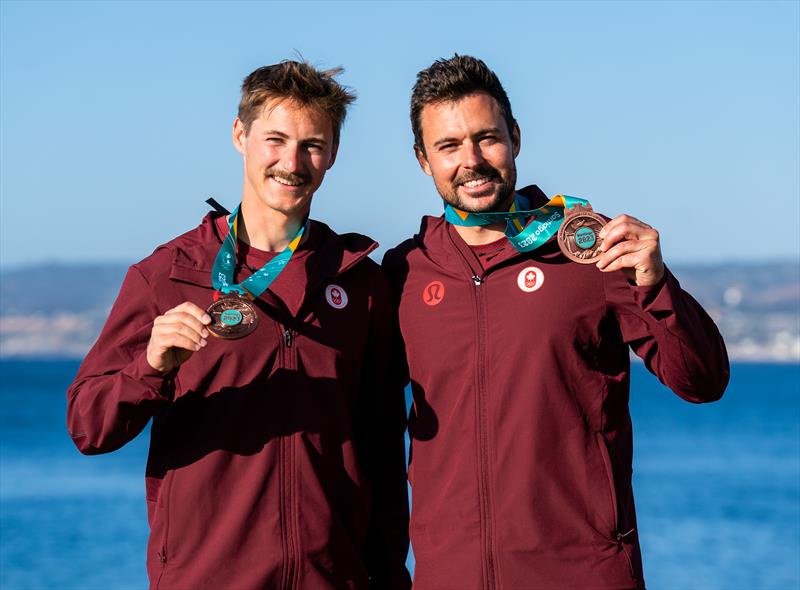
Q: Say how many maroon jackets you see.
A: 2